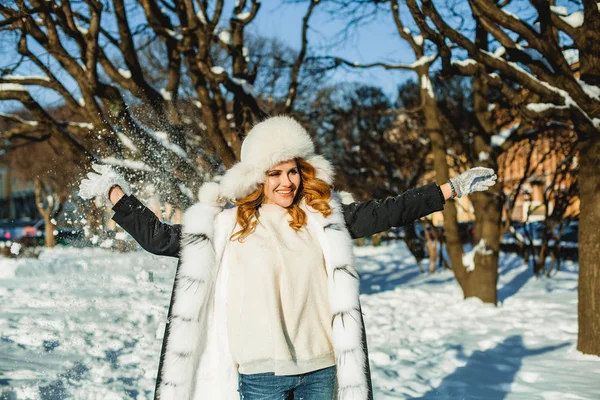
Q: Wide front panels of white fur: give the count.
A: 2